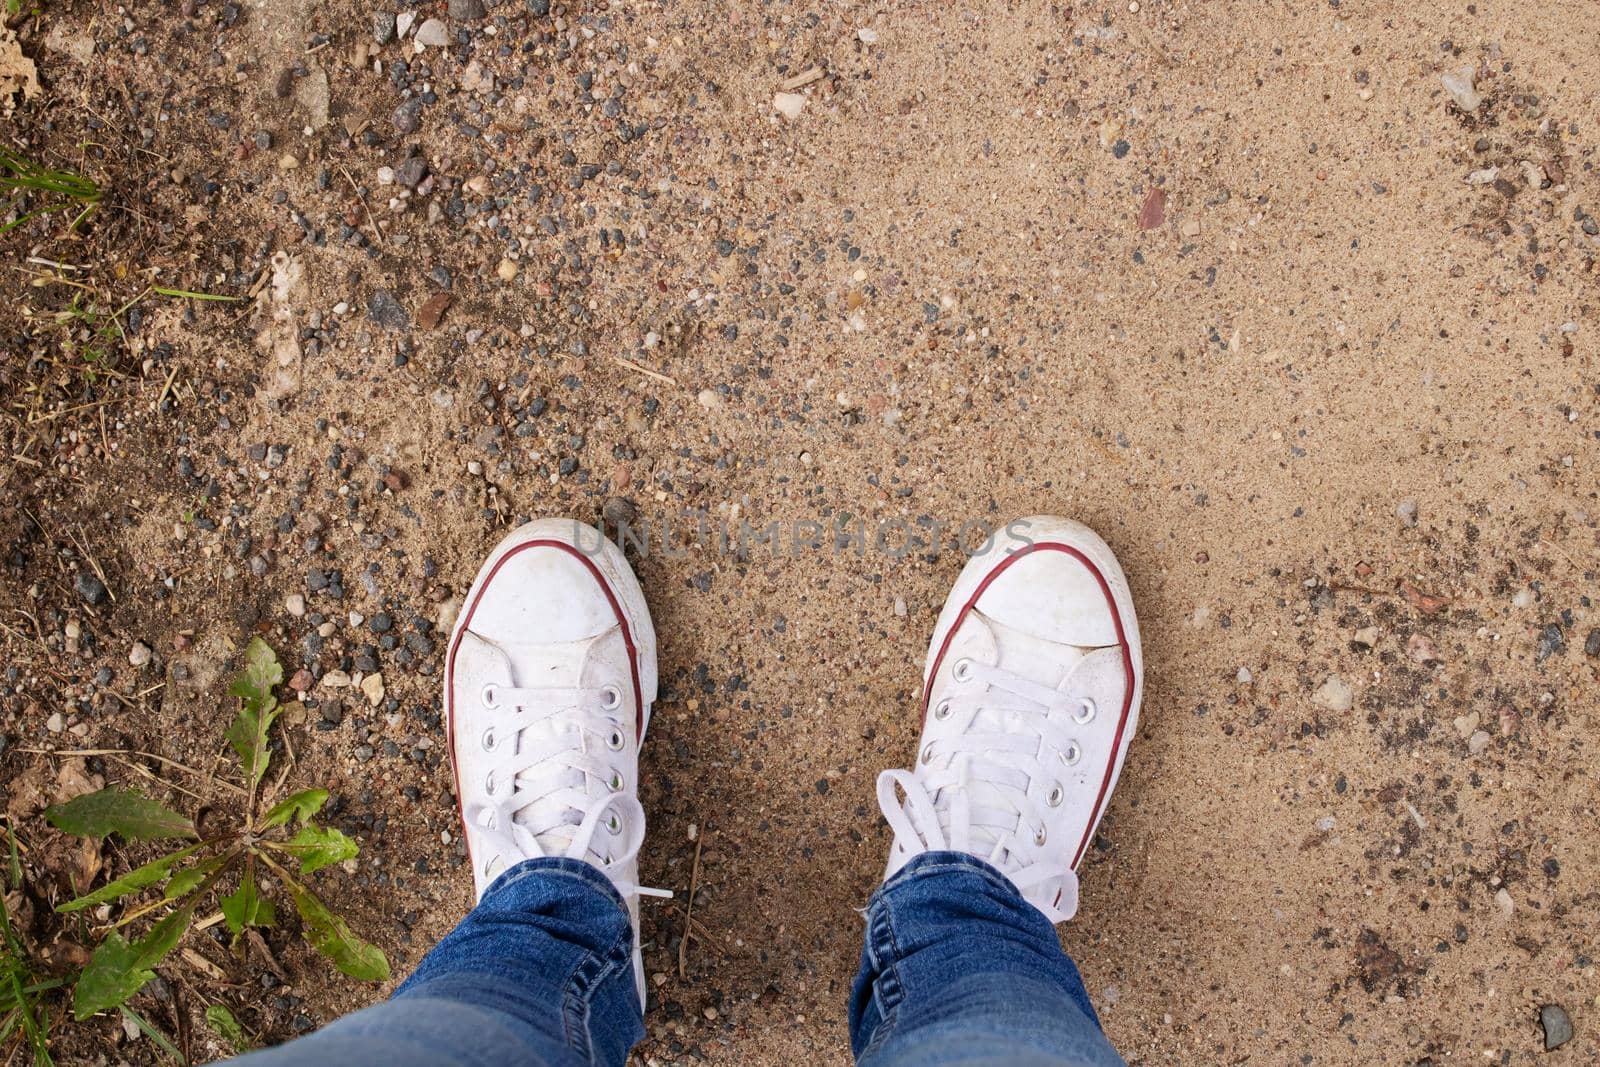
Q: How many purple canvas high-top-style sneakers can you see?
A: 0